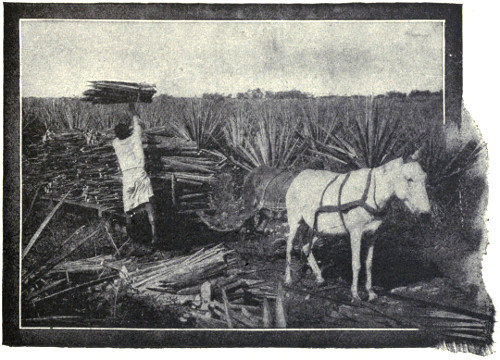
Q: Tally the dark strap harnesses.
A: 1